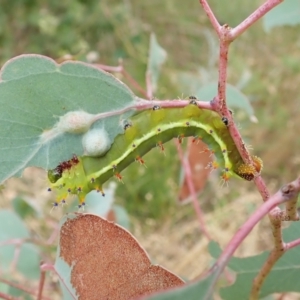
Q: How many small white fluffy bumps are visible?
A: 2